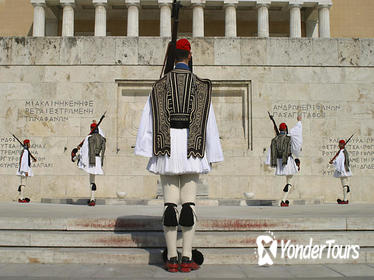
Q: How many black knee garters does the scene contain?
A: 6